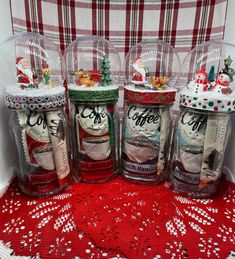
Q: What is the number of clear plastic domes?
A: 4